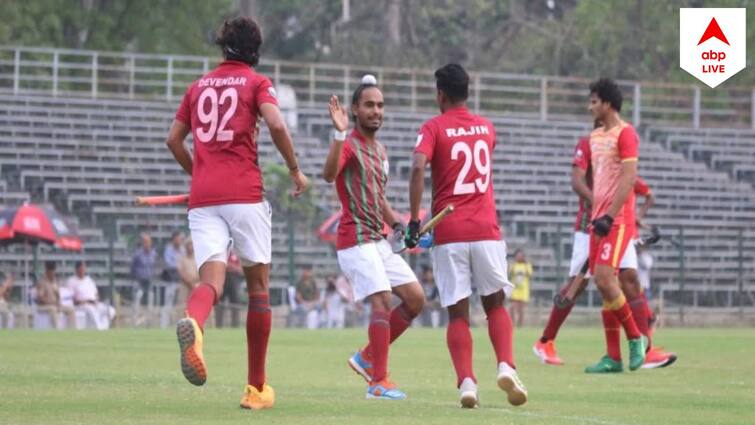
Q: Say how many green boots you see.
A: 2